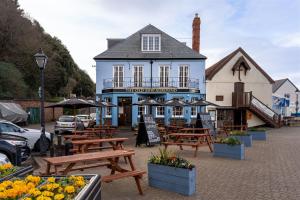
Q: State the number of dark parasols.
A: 5